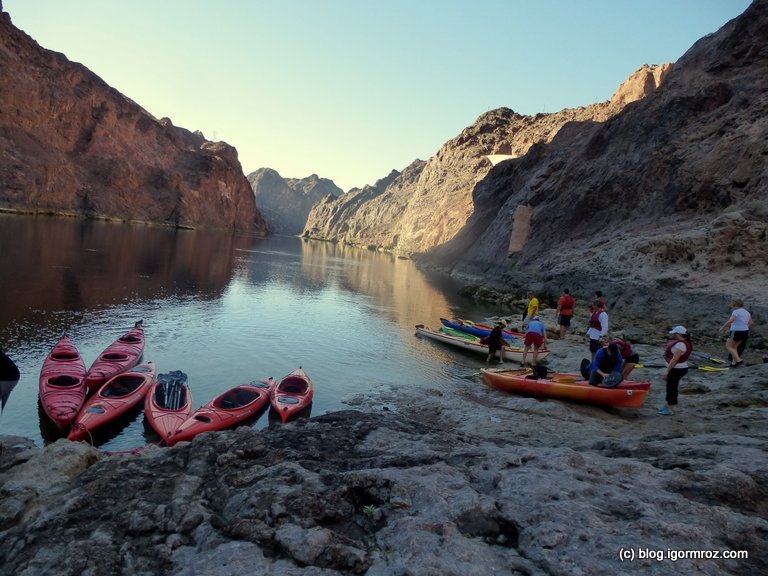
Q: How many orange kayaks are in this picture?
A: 1